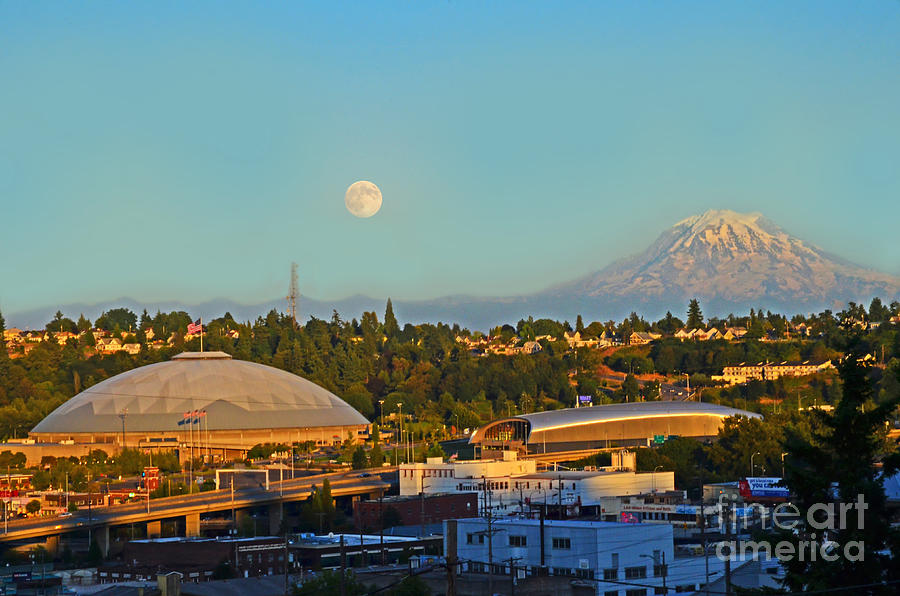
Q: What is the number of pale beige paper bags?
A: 0